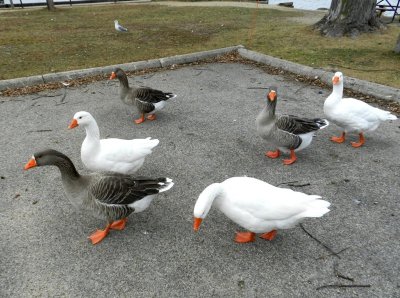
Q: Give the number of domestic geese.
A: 6